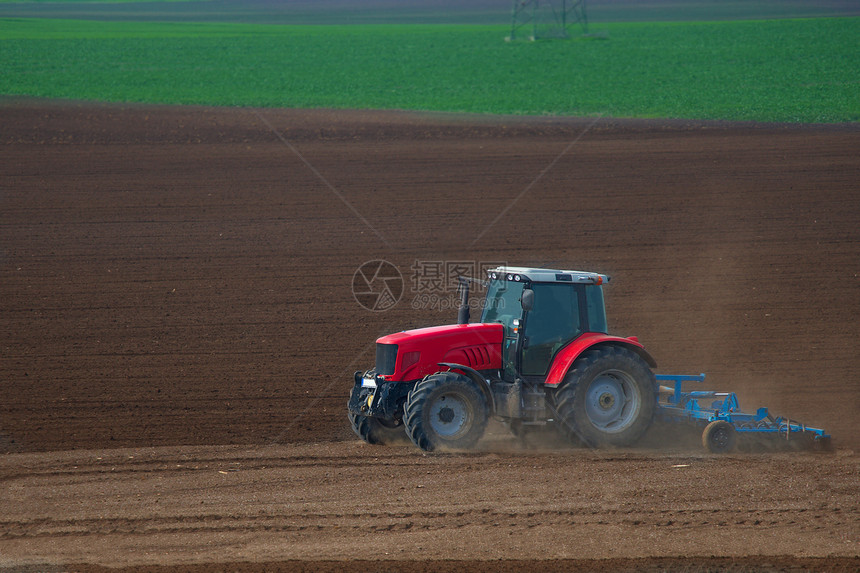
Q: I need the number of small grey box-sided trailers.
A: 0